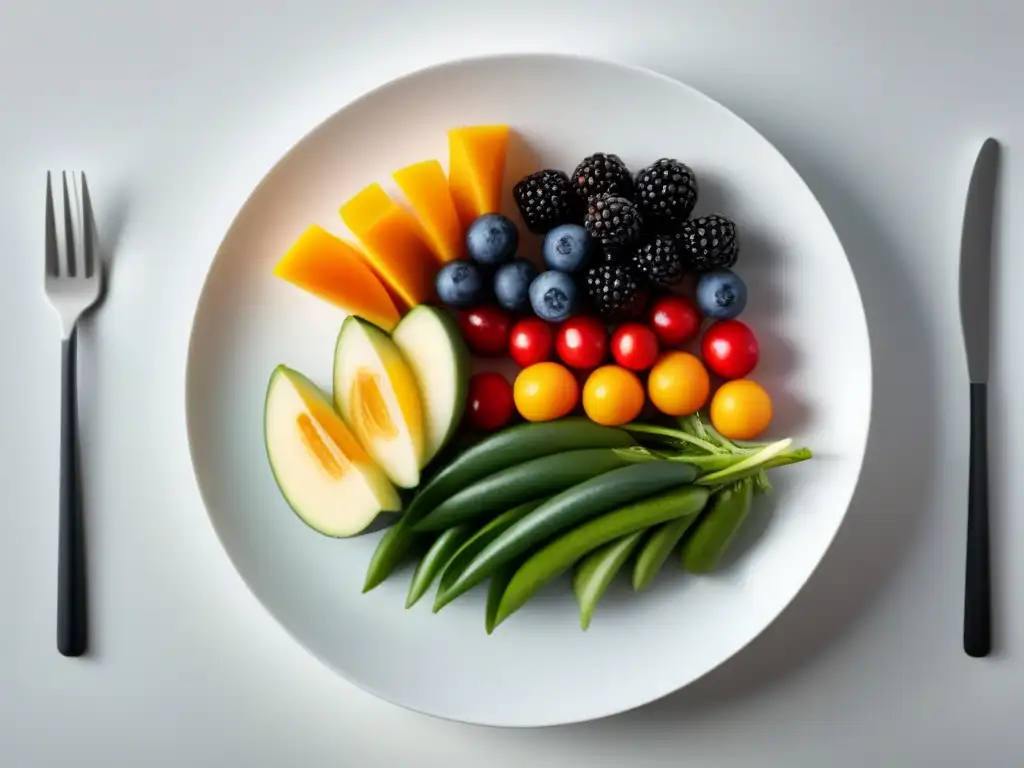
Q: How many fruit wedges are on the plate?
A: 7